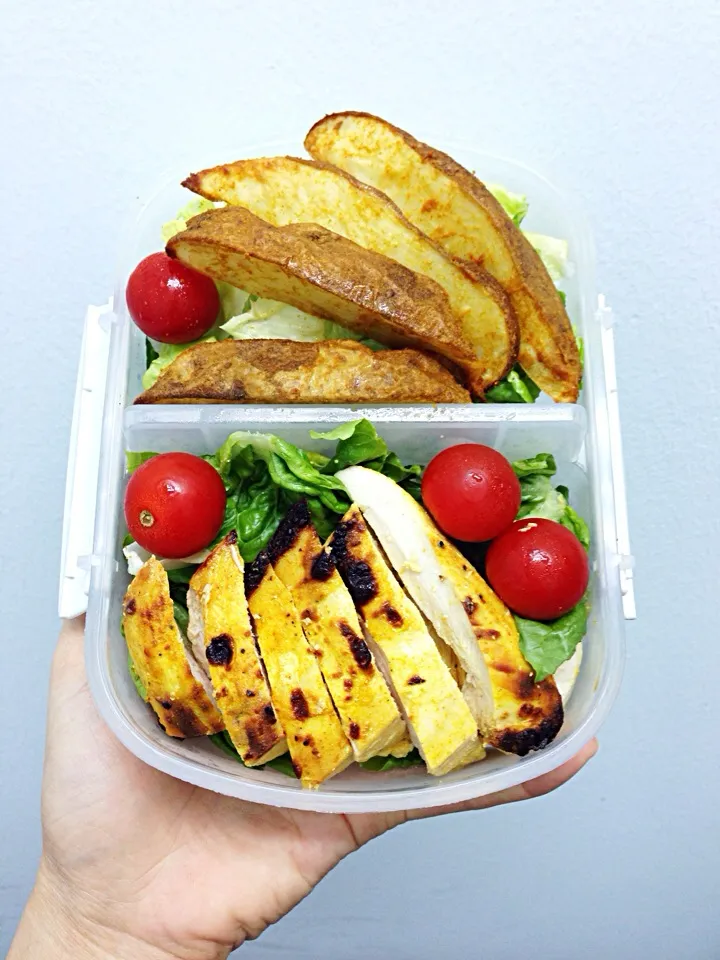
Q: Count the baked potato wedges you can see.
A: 4